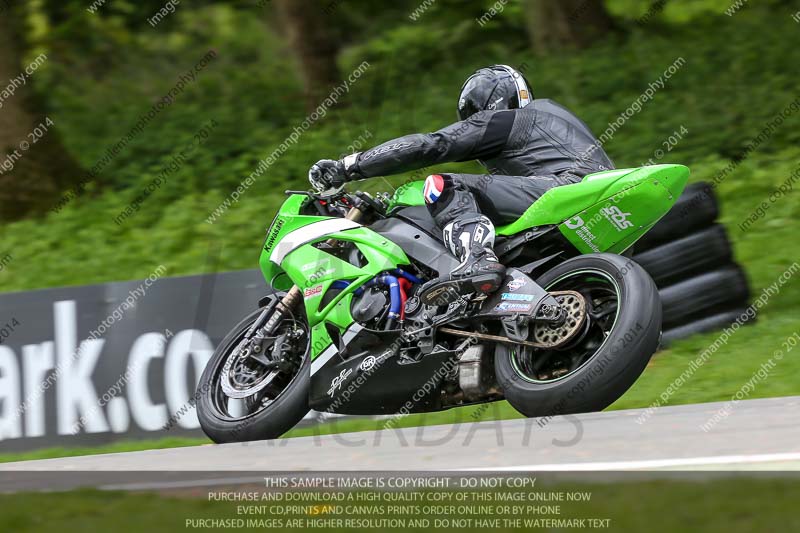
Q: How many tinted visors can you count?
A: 1